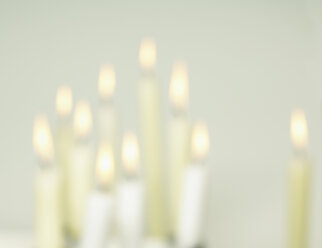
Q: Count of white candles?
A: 3